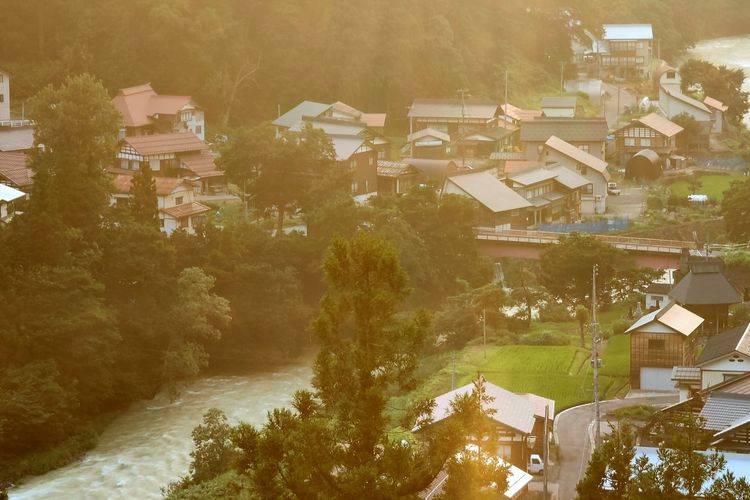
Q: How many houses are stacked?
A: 0